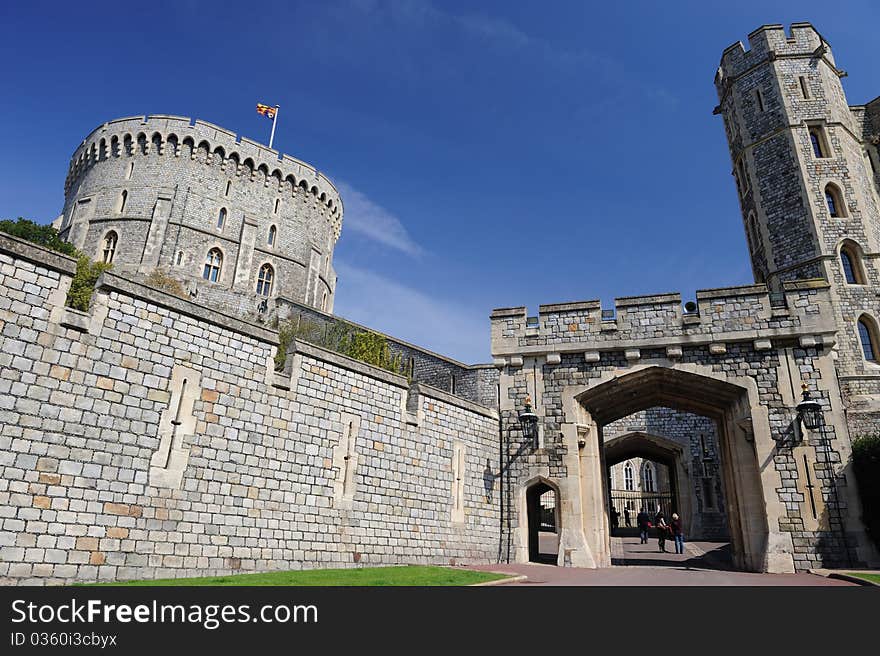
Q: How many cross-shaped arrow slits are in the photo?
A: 4